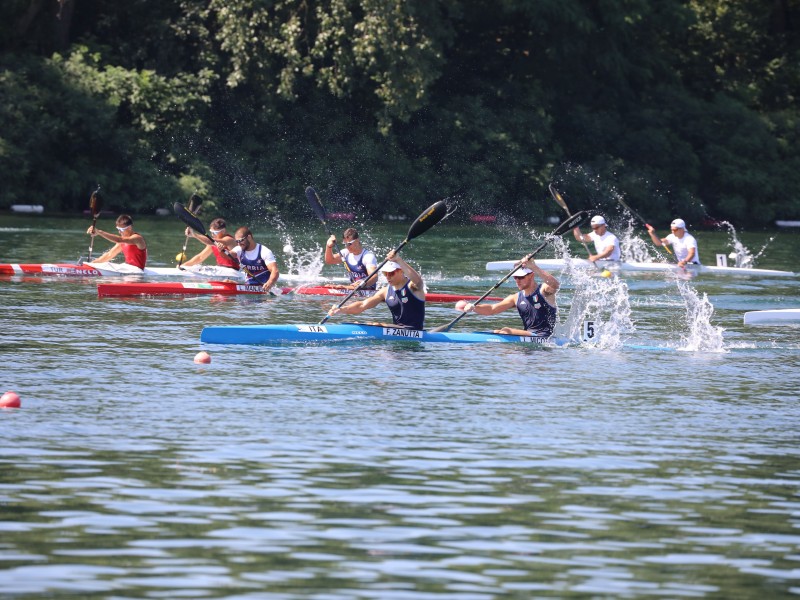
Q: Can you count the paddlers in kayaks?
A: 8